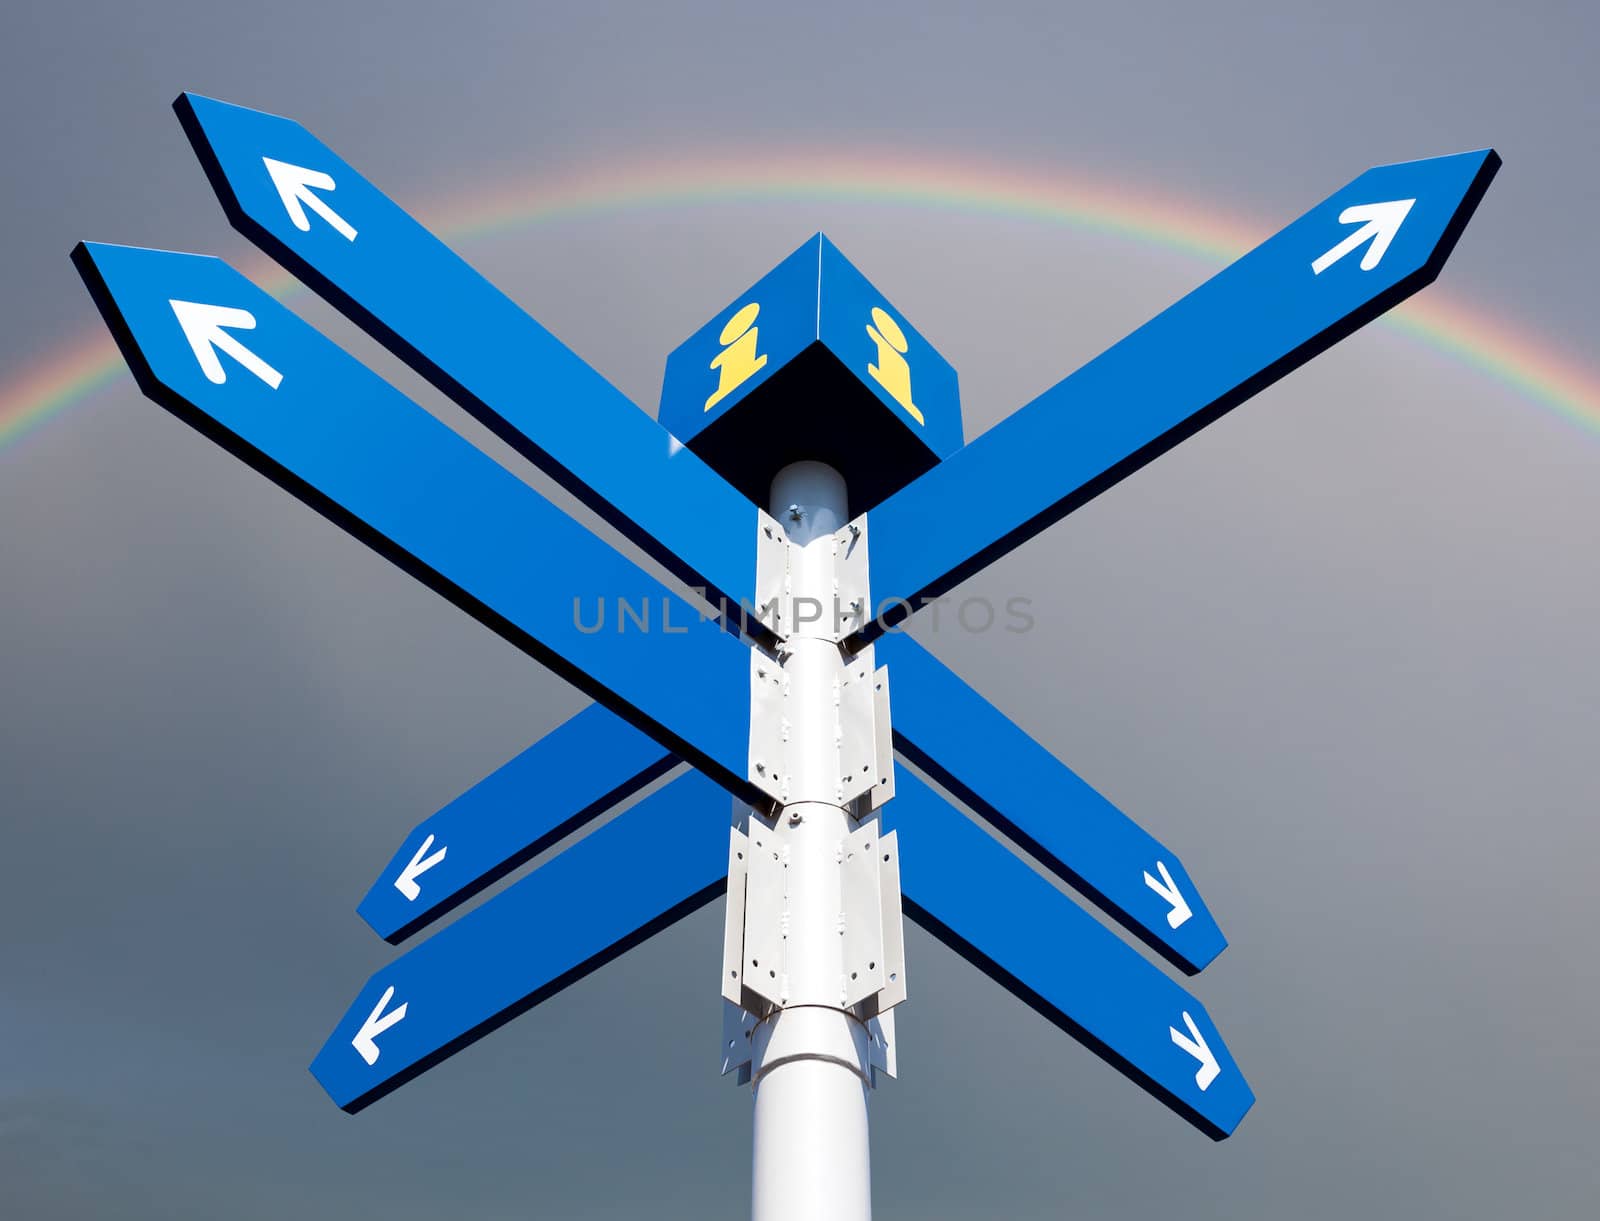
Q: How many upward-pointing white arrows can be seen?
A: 3